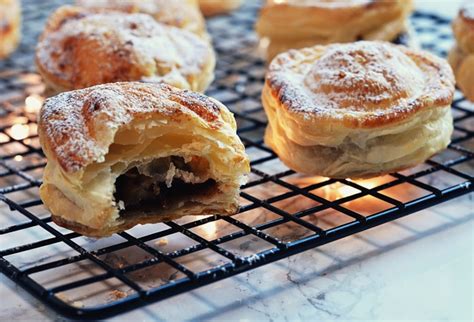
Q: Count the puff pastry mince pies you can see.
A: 8